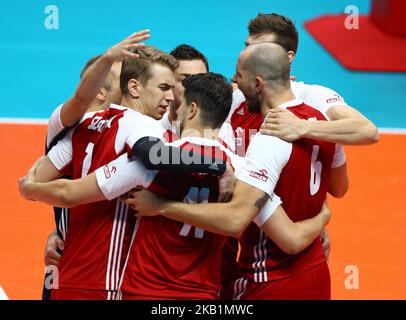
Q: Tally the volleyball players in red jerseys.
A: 5